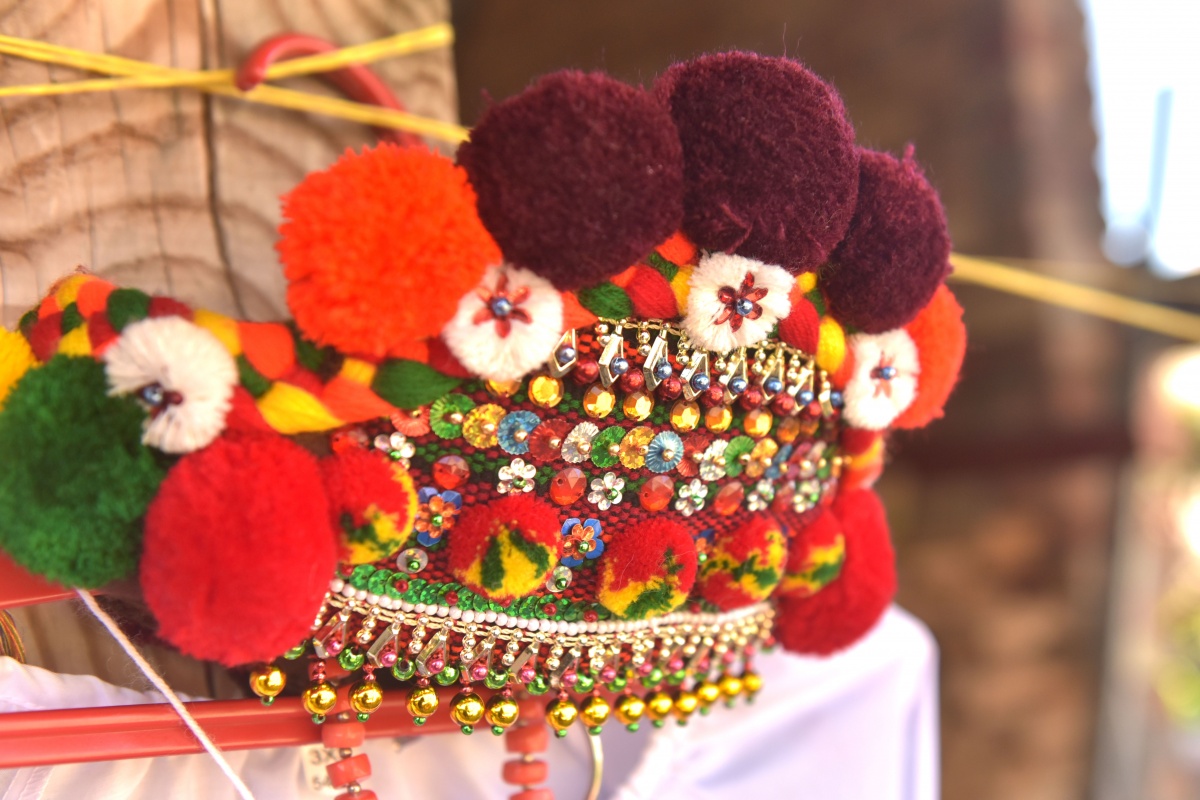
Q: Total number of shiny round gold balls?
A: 14